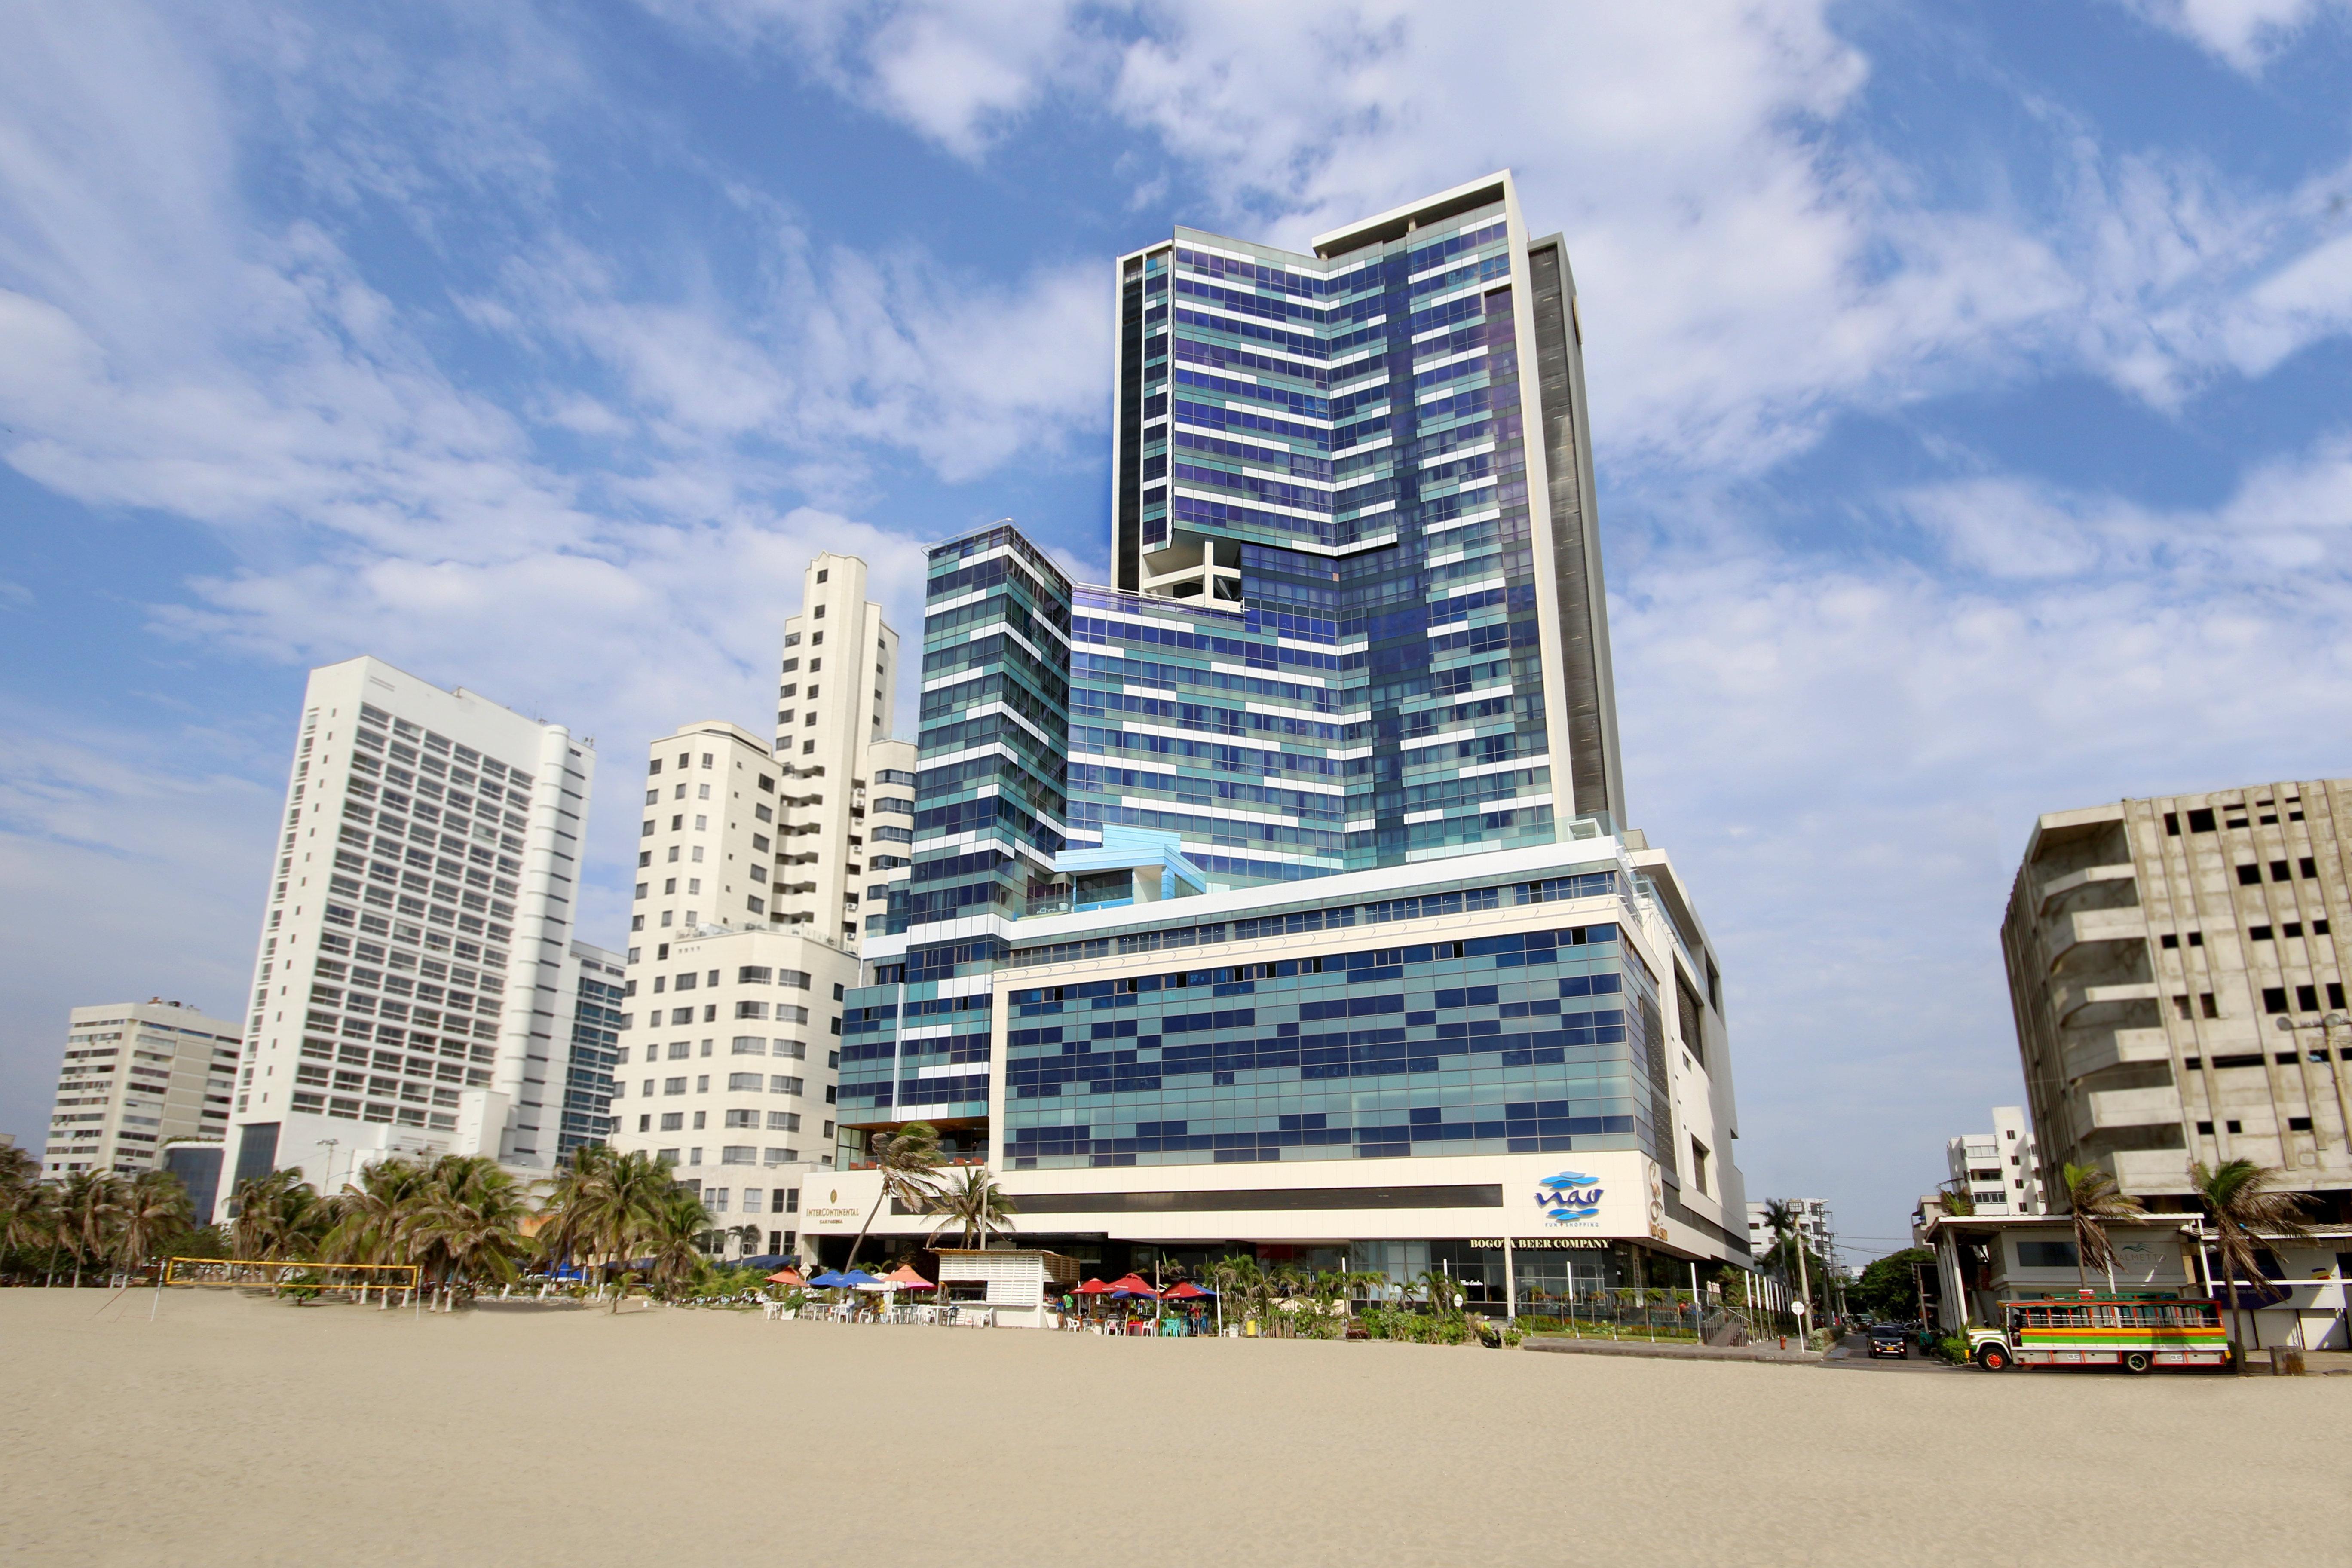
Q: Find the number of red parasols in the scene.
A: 3